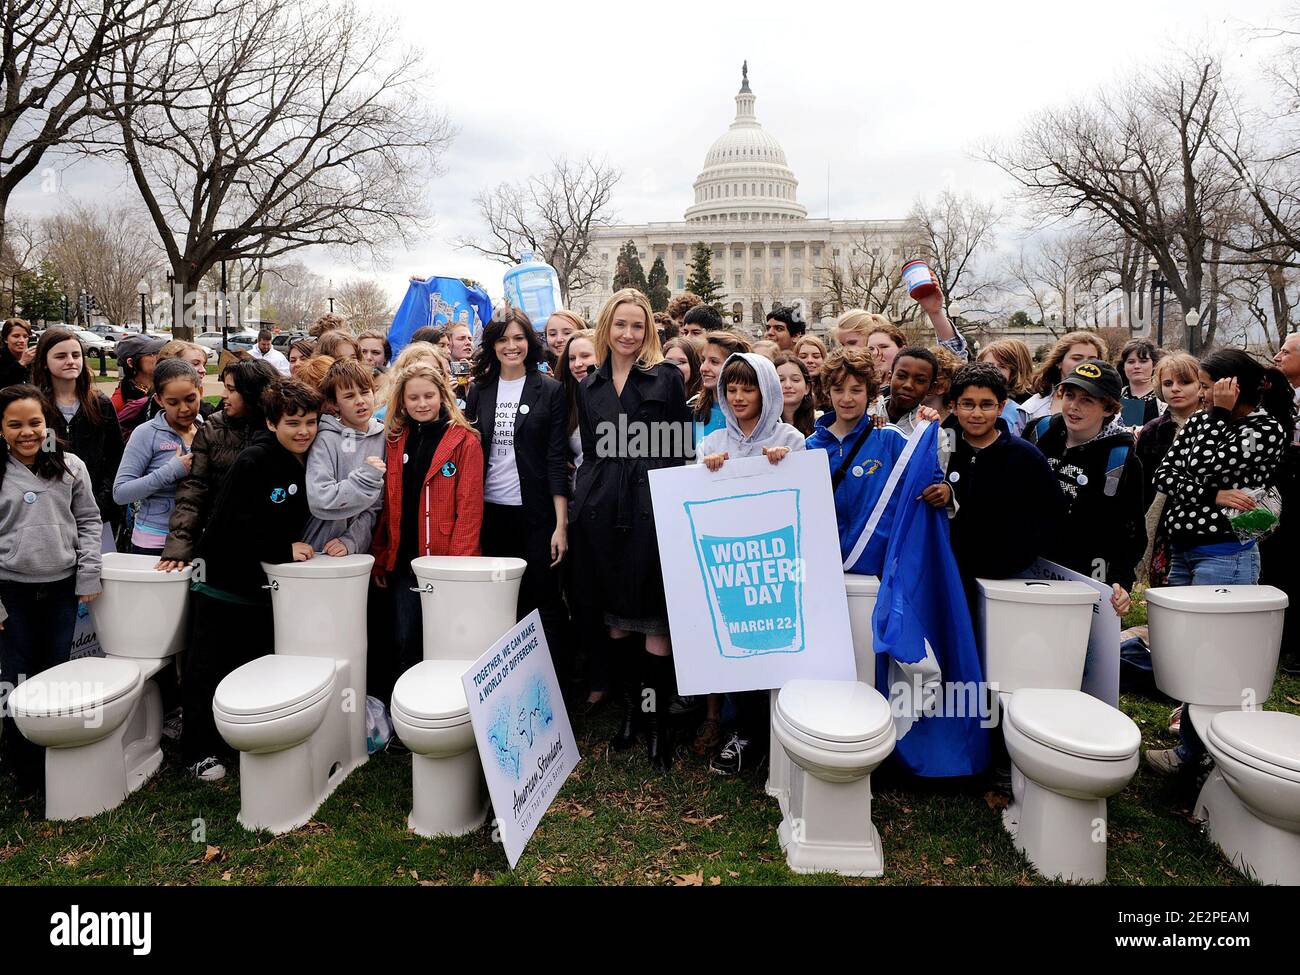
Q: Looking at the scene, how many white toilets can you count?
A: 6